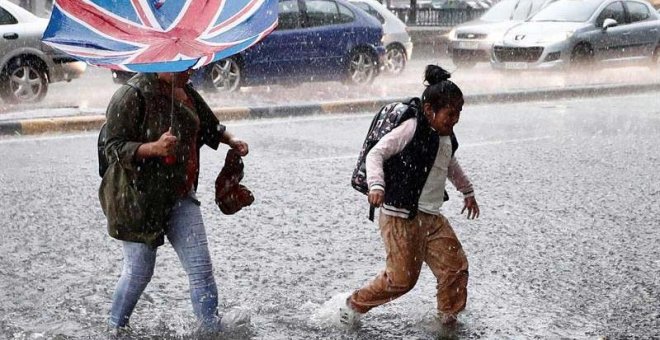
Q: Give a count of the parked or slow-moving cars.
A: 5